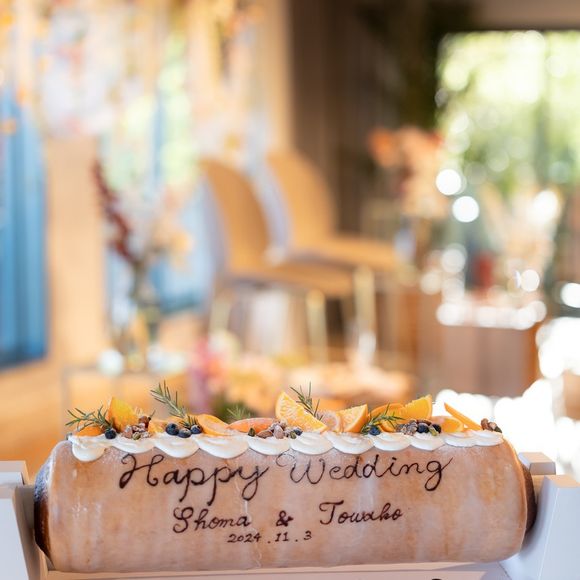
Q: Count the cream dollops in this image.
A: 11